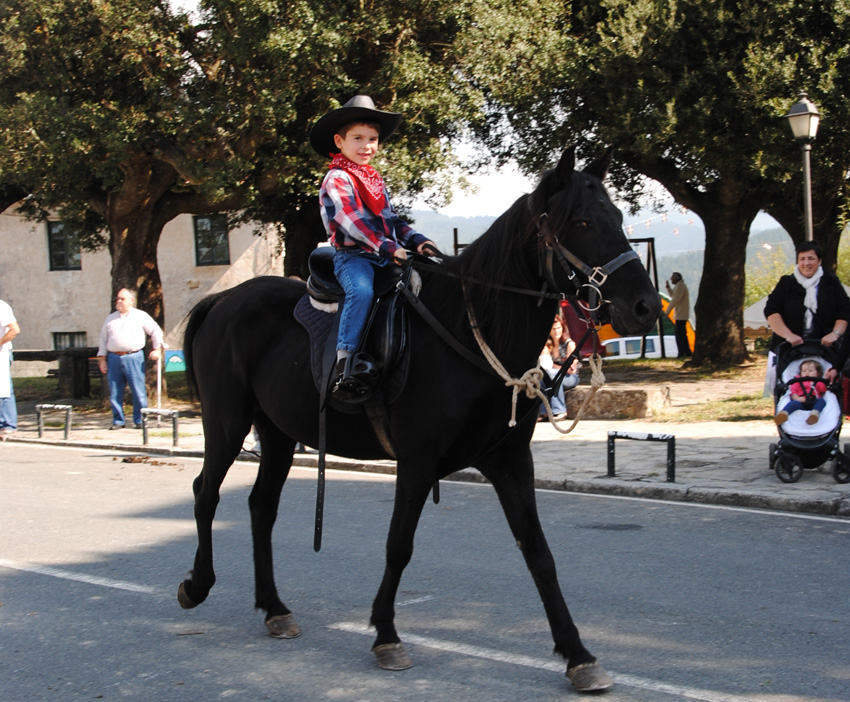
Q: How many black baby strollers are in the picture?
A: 1